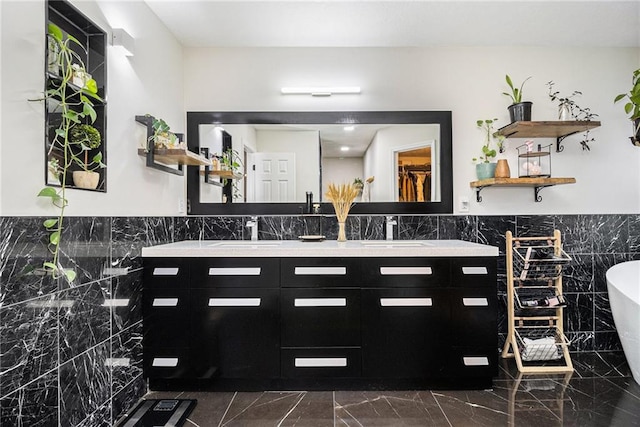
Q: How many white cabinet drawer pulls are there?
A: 13